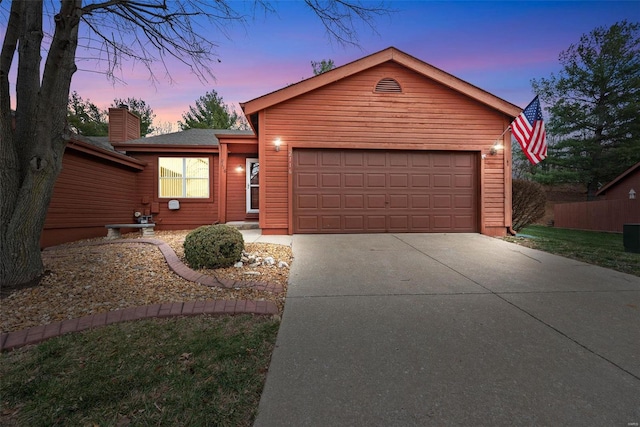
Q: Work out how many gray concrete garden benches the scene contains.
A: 1